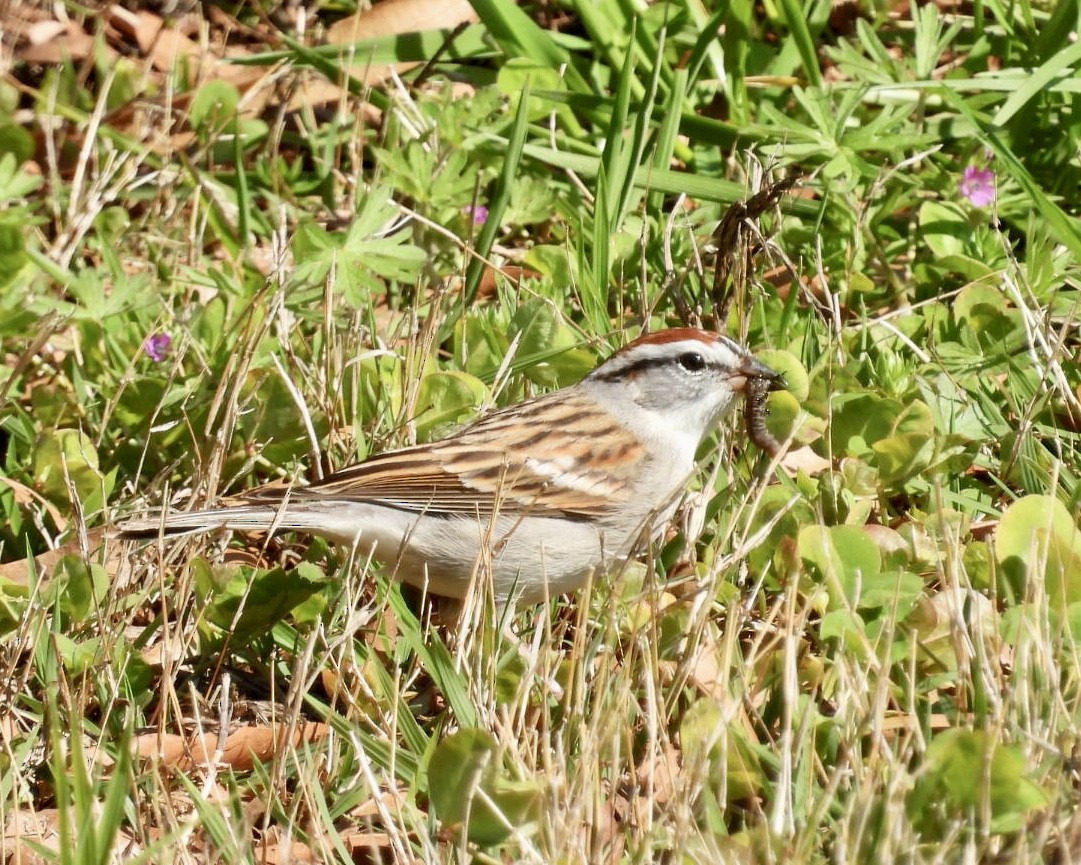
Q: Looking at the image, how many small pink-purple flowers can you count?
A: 3